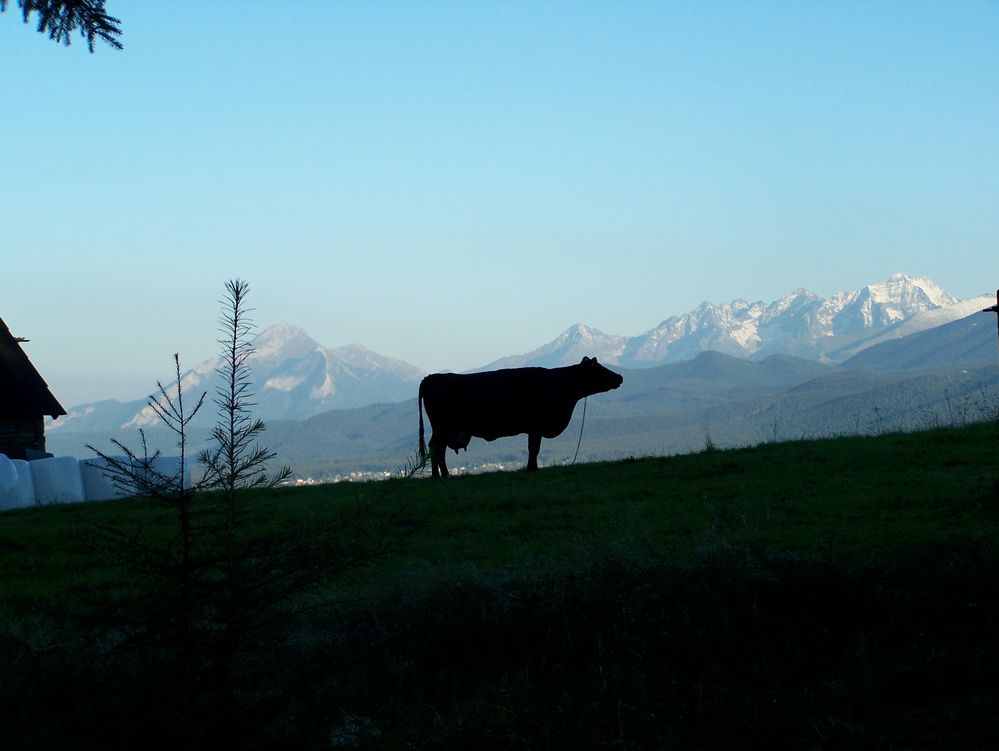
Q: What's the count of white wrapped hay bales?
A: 5